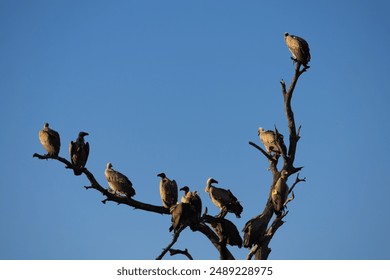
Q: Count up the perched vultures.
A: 12